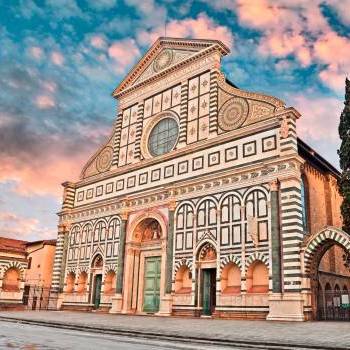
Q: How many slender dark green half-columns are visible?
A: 4